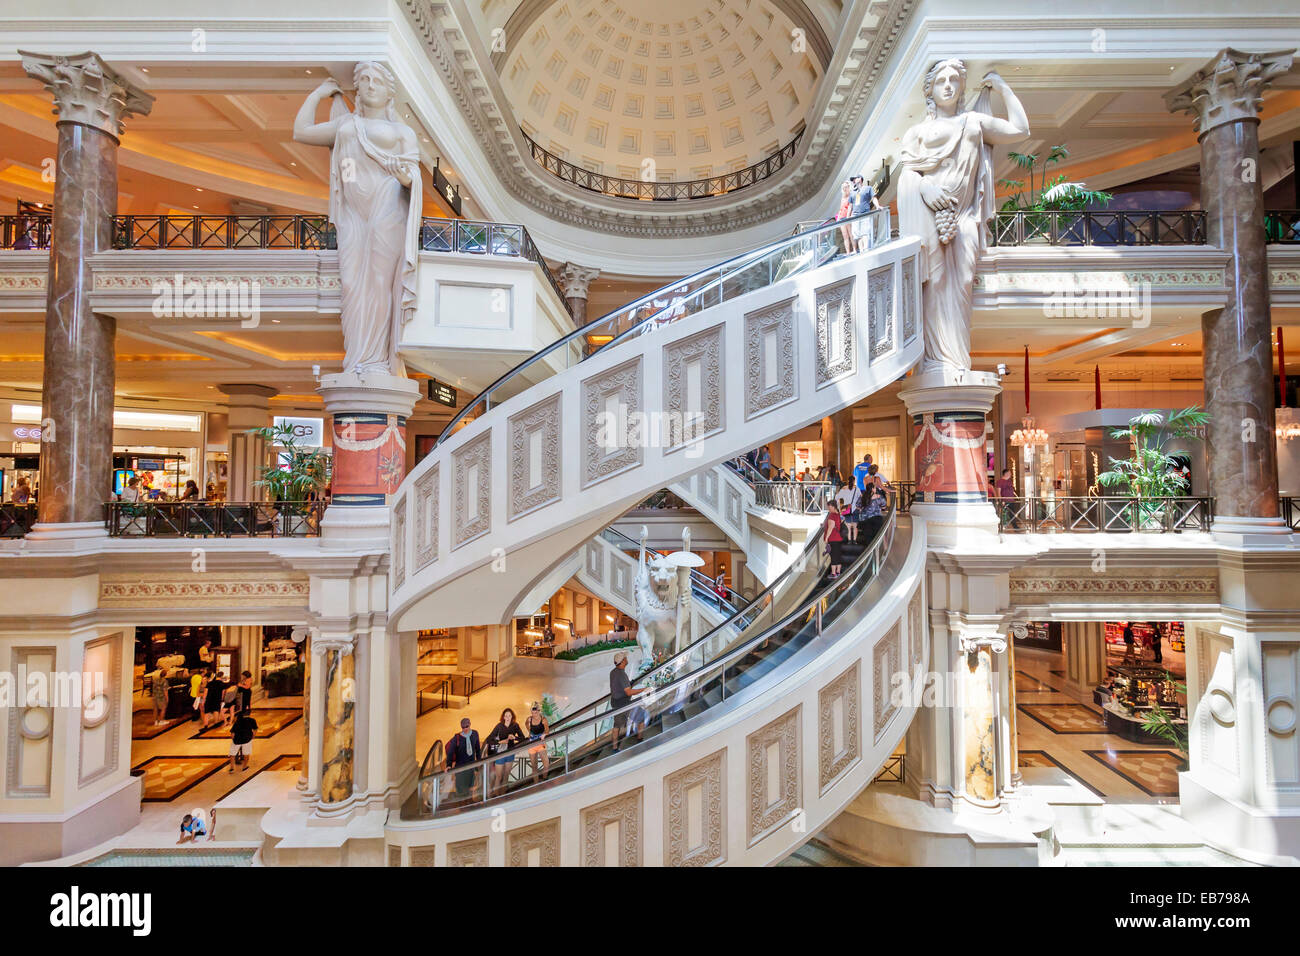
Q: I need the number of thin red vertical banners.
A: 3